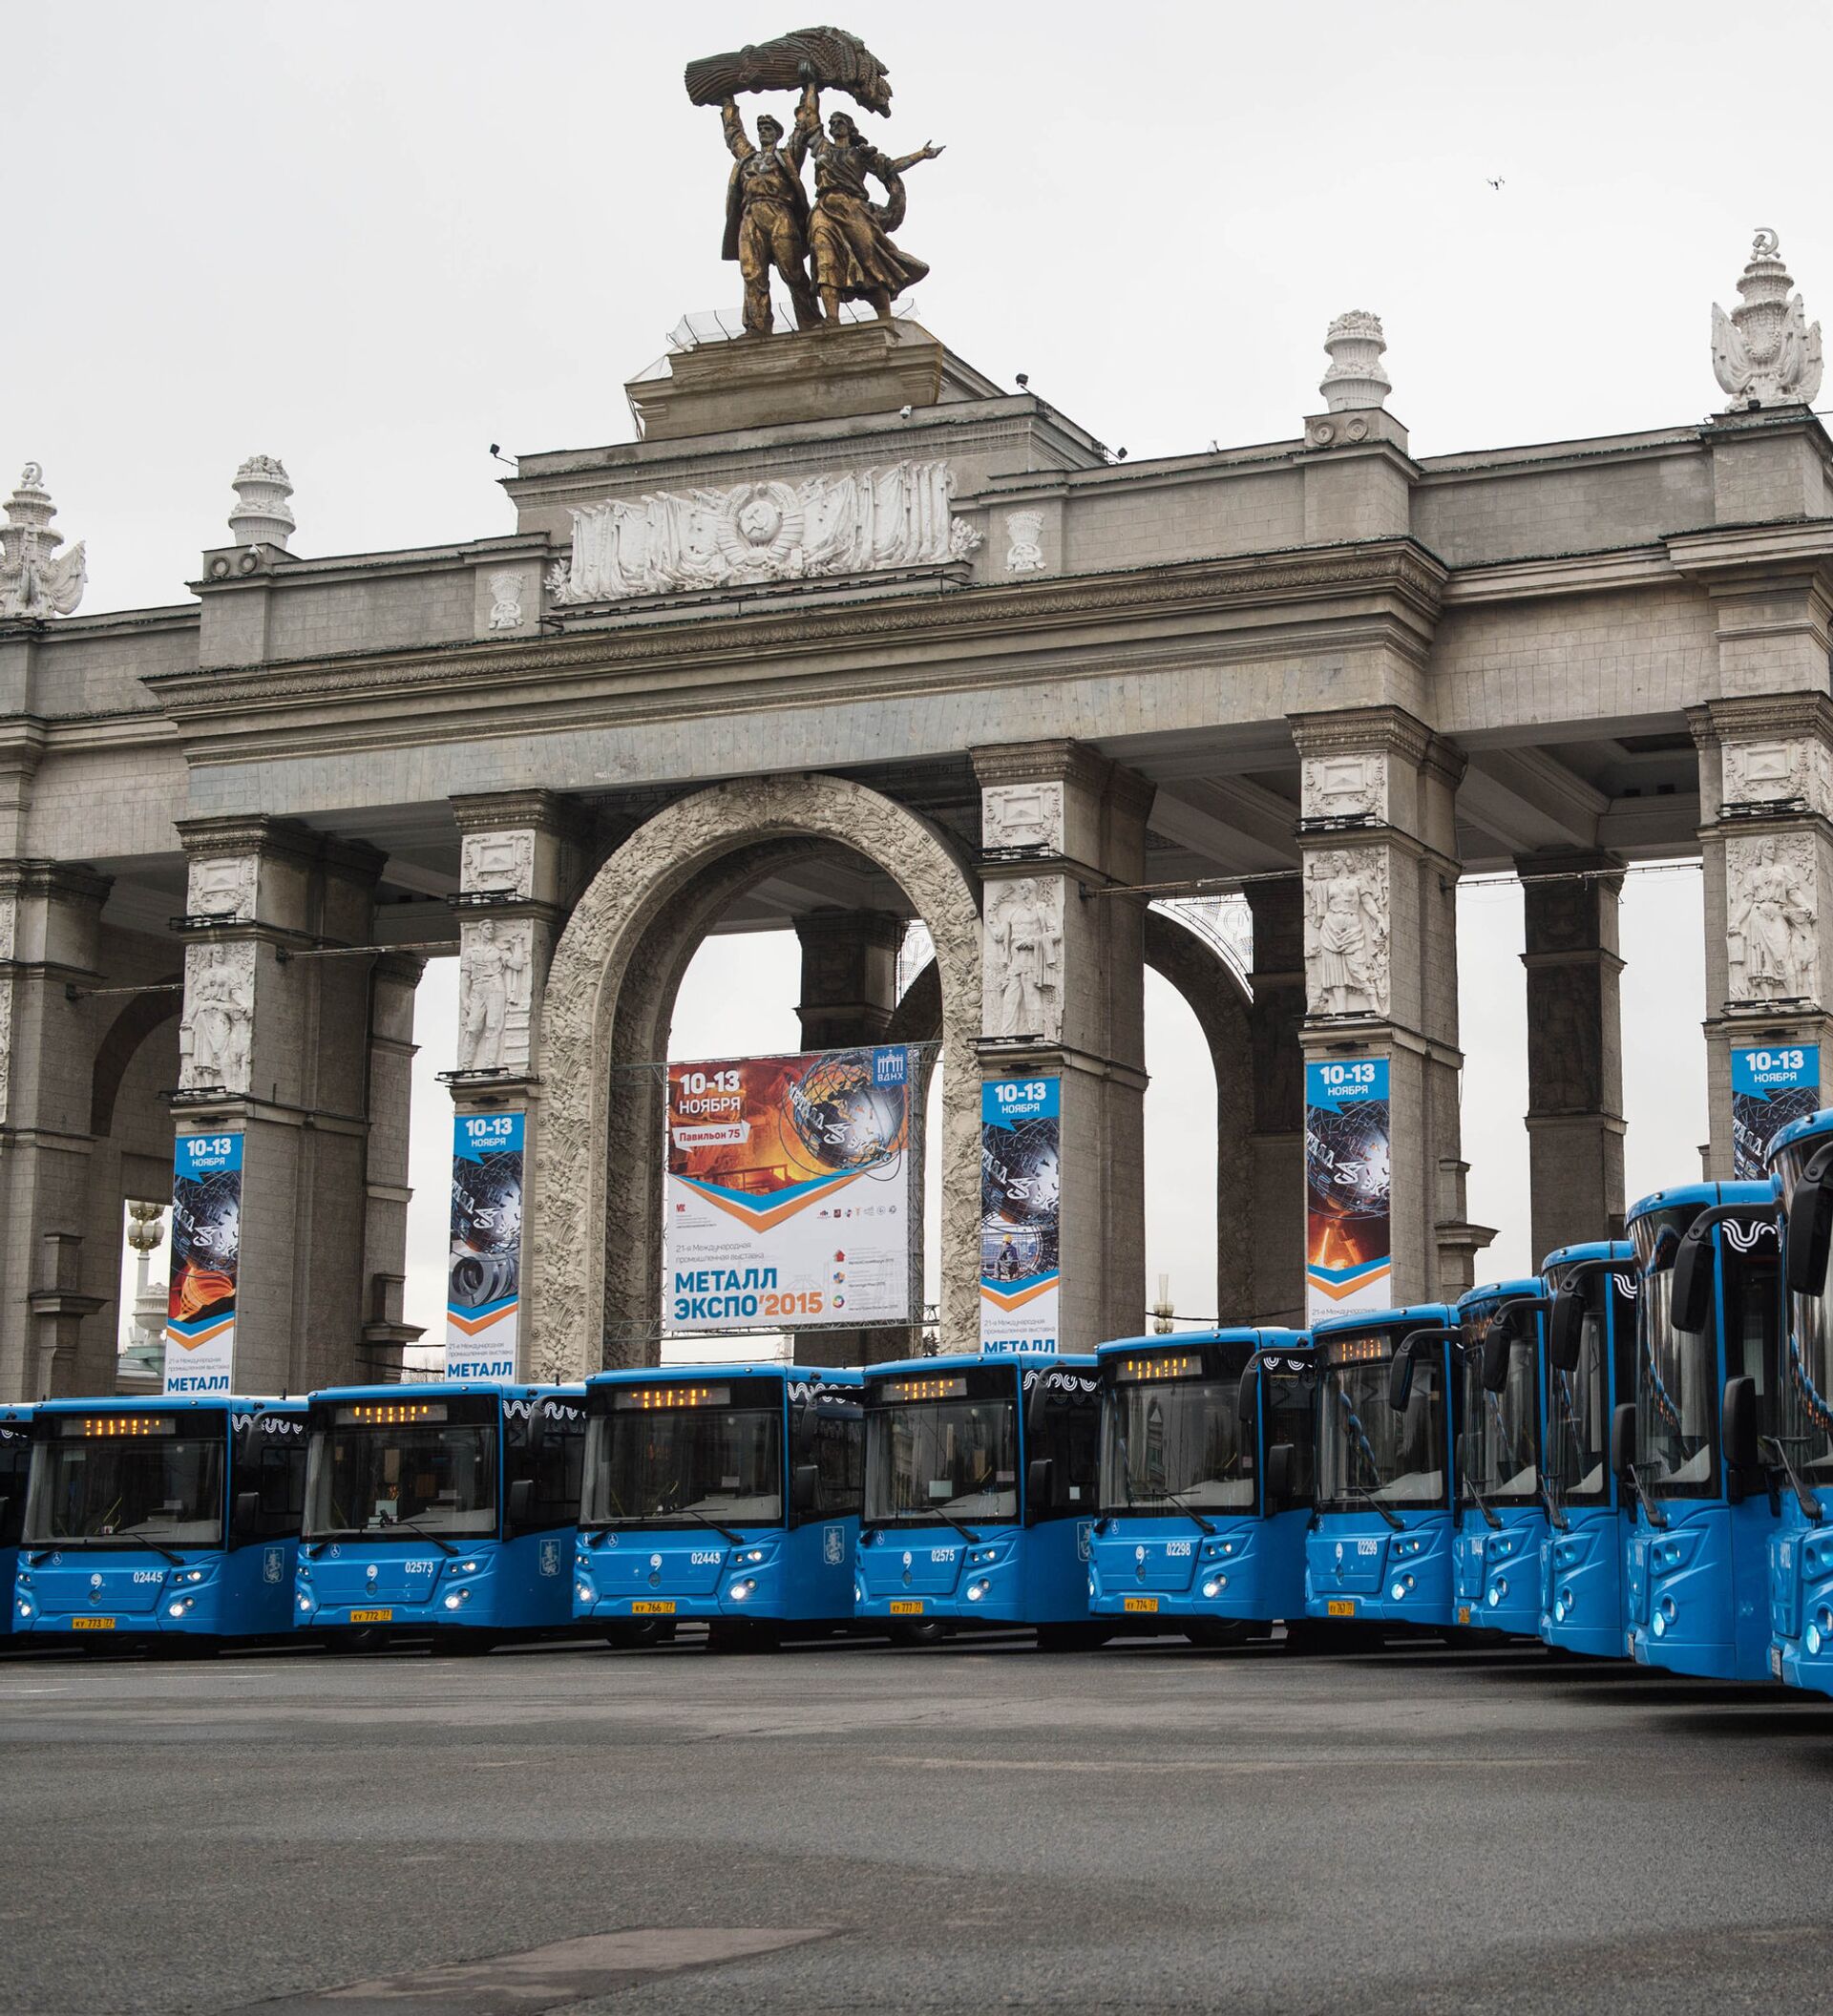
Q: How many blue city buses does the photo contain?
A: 11